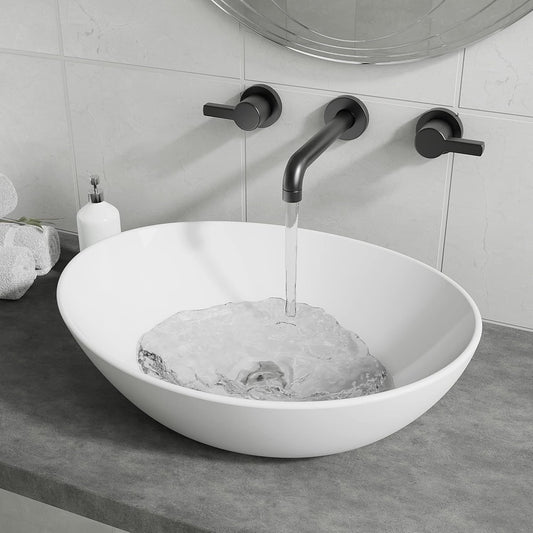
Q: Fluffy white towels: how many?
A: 3